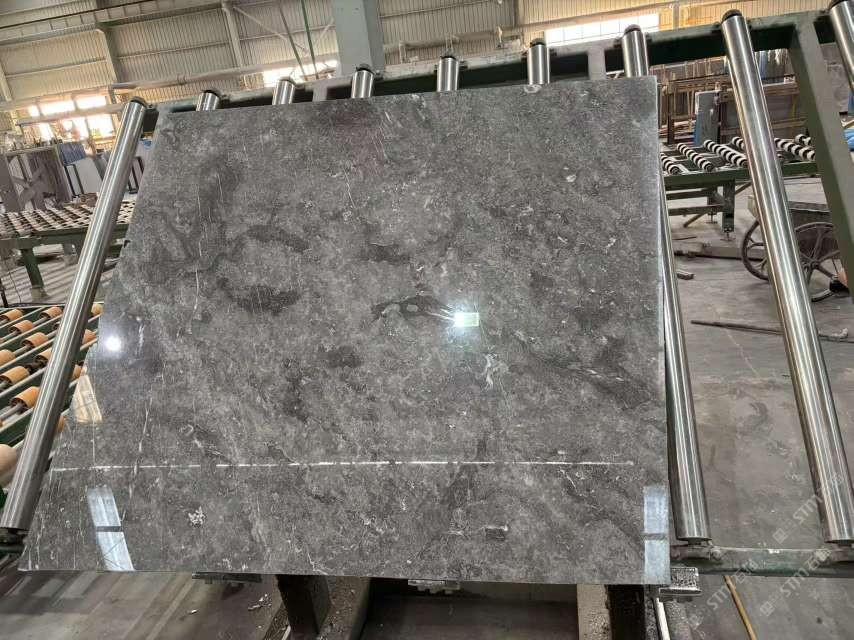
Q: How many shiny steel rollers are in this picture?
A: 9